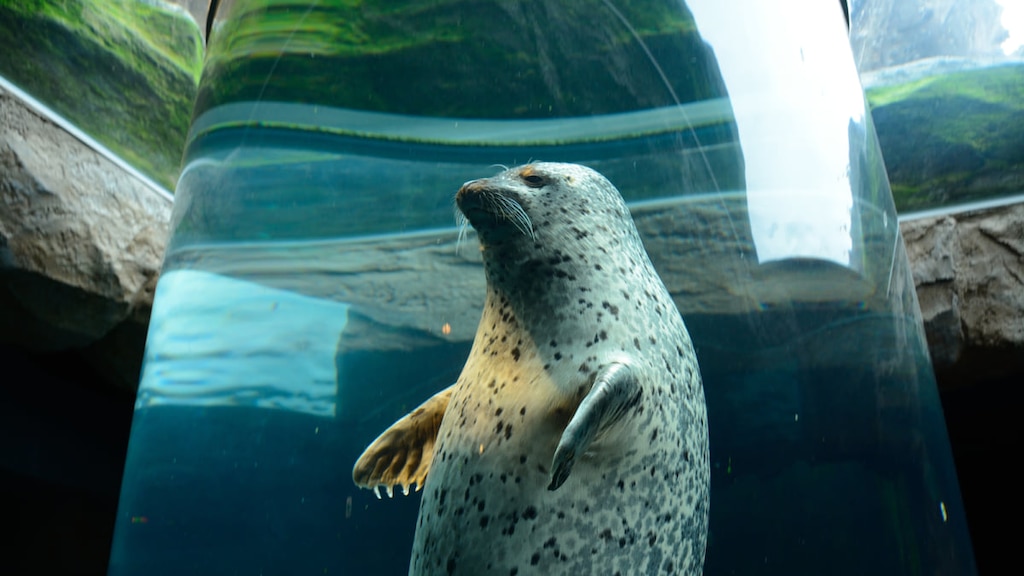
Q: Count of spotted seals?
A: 1